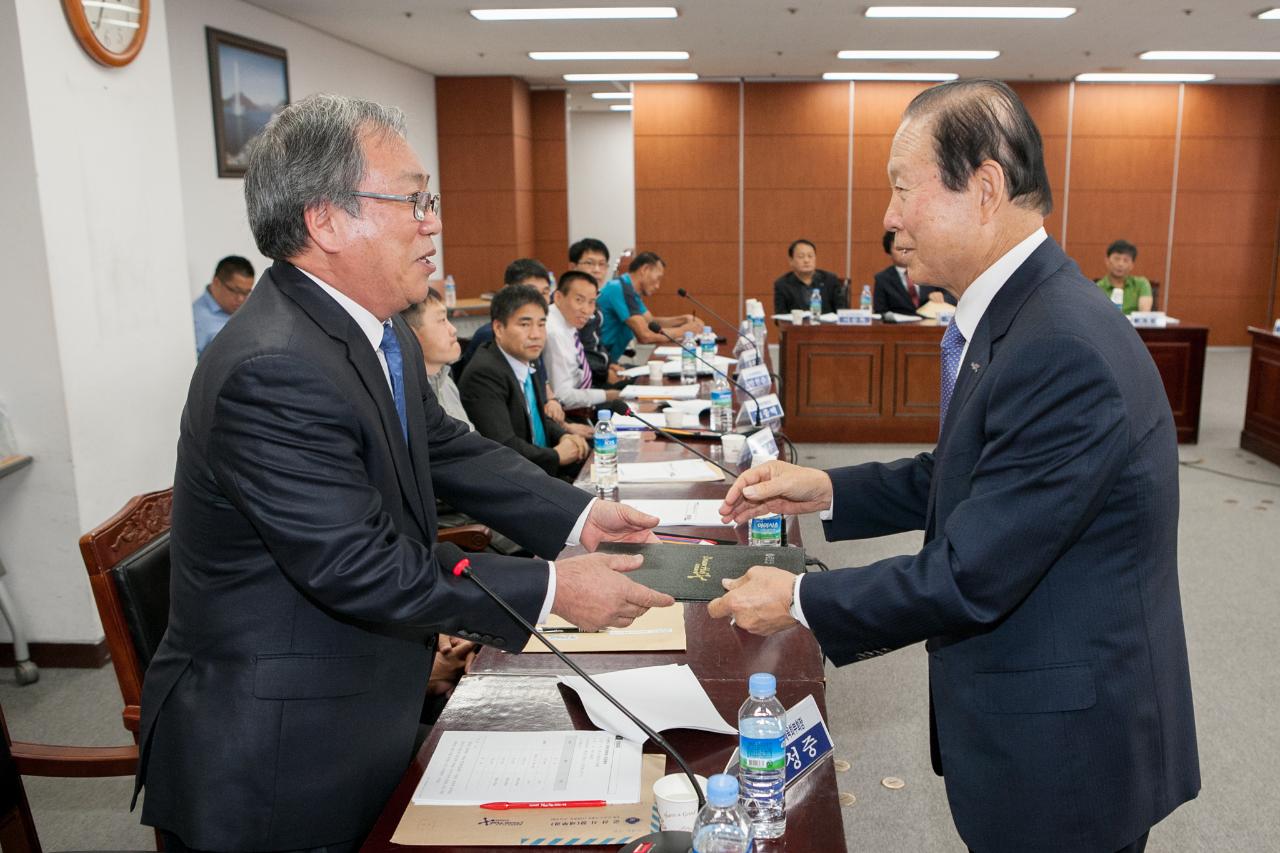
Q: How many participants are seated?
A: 10